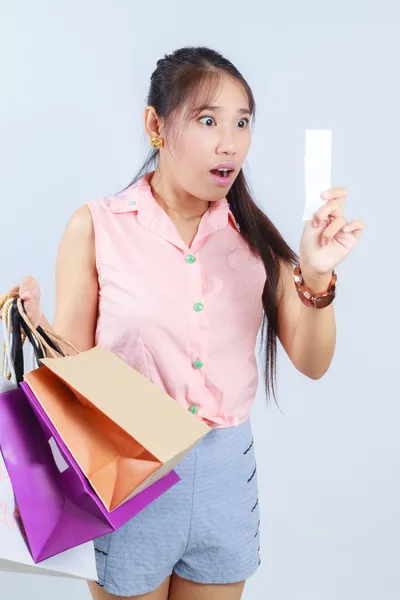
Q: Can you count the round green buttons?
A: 4